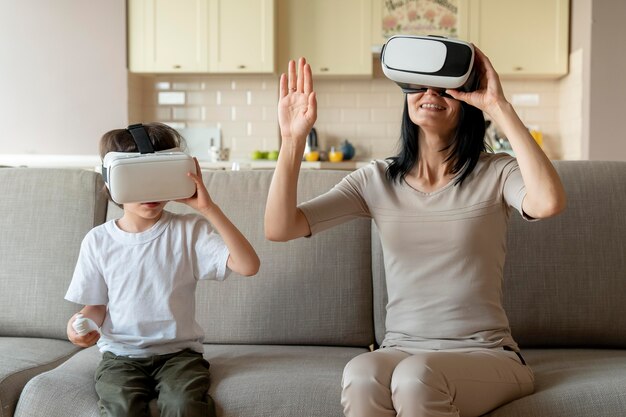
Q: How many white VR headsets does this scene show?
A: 2